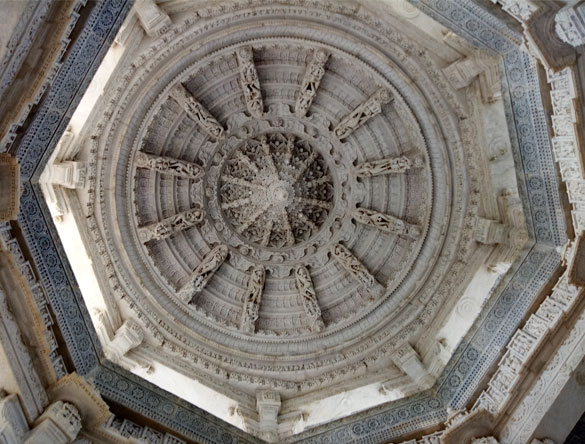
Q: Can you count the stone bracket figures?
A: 12